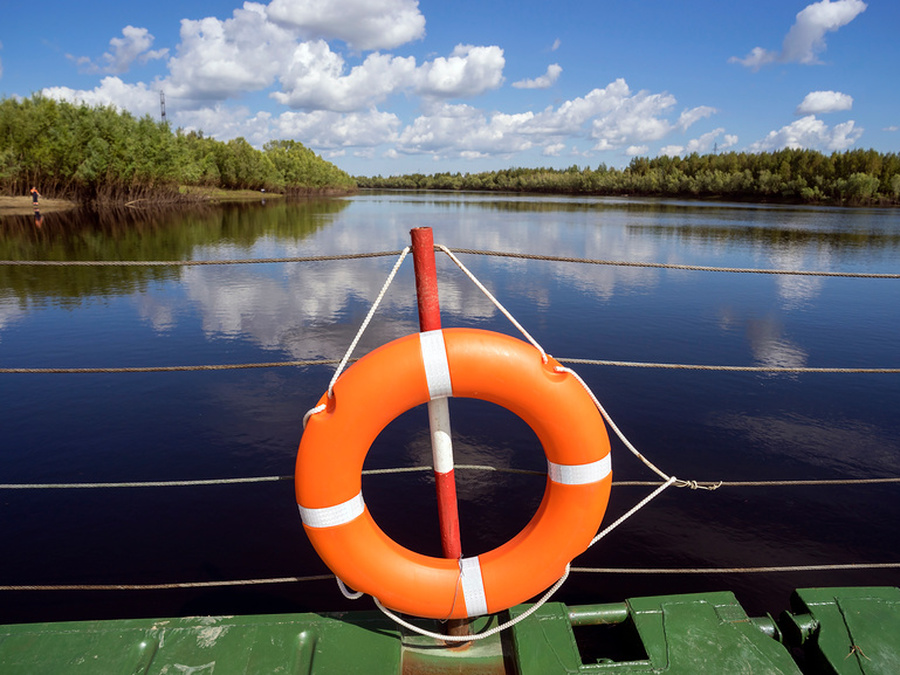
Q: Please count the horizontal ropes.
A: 4